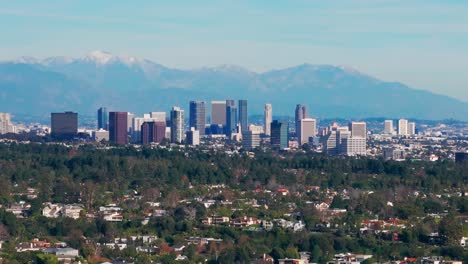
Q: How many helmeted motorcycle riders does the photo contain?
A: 0